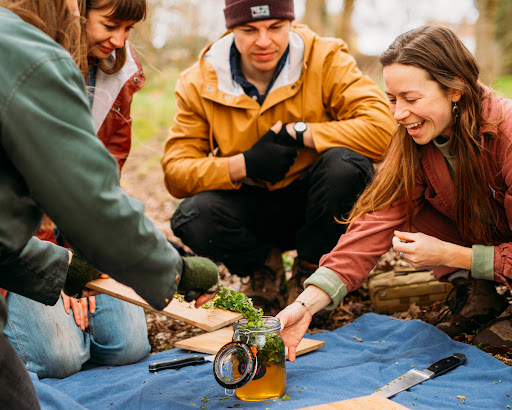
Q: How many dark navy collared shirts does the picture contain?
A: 1